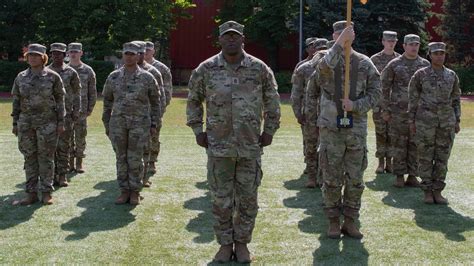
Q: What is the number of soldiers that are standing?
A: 14